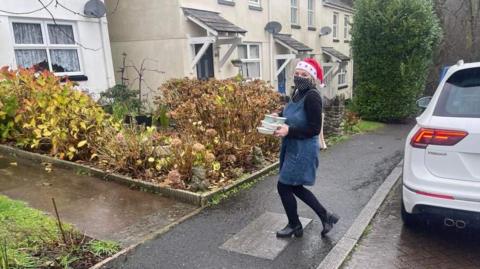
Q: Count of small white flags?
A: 0